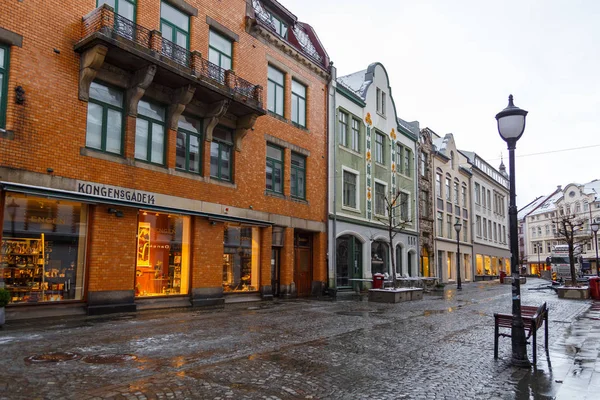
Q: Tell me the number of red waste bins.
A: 3